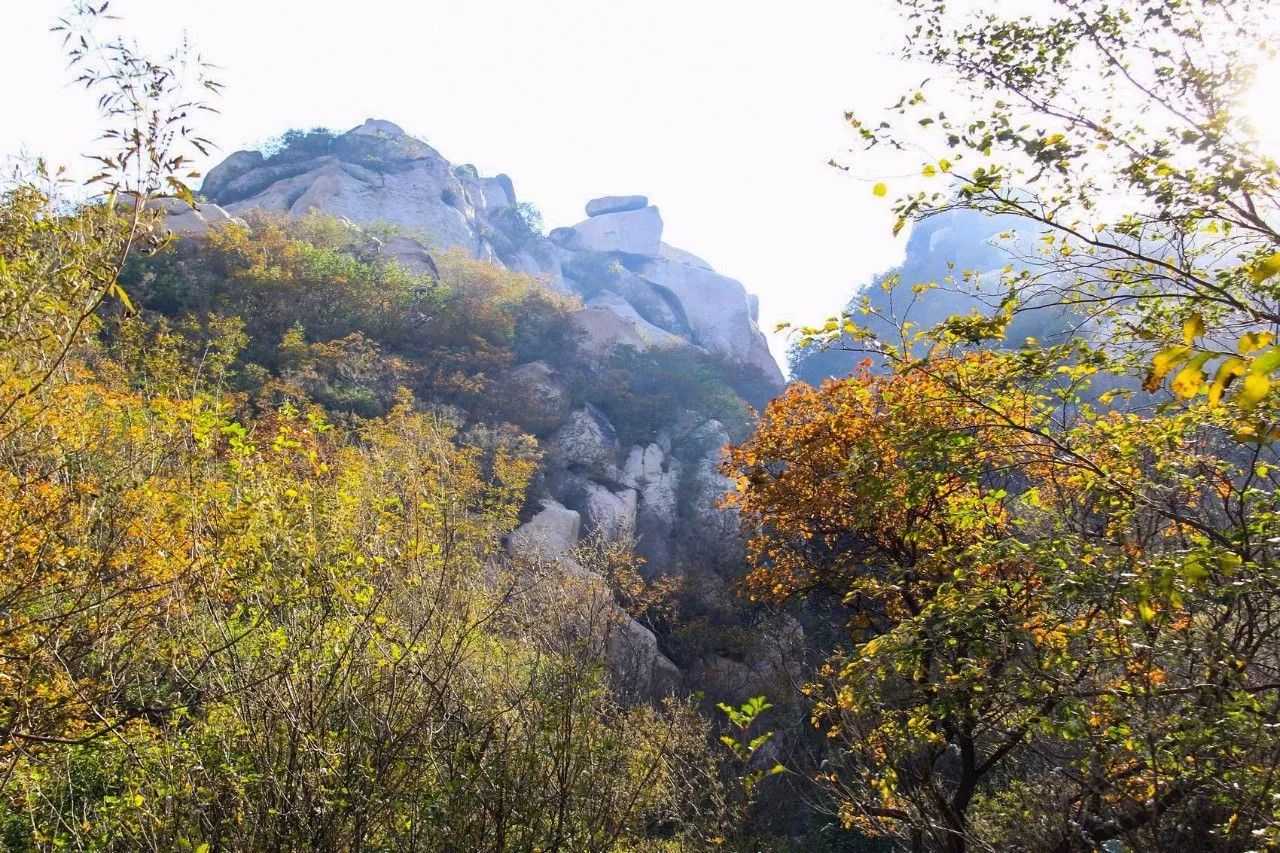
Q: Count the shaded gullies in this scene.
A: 1